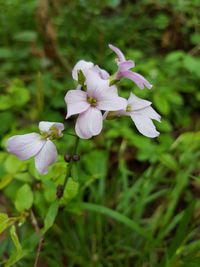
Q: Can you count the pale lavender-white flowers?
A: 5